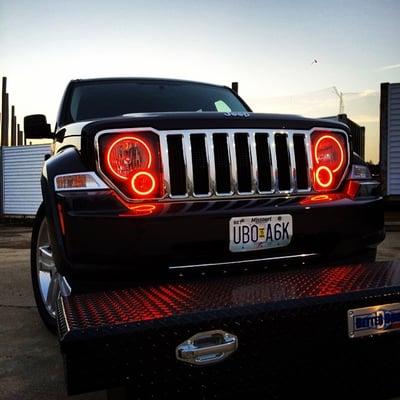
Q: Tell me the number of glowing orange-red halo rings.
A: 4